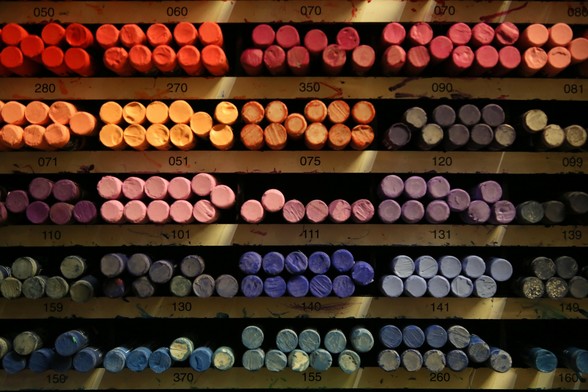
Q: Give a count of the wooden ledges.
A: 6